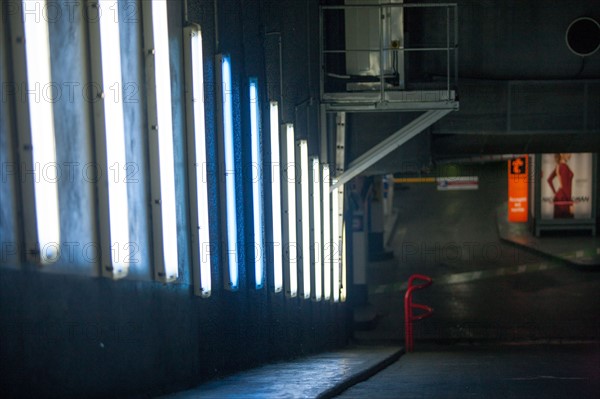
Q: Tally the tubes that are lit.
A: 13